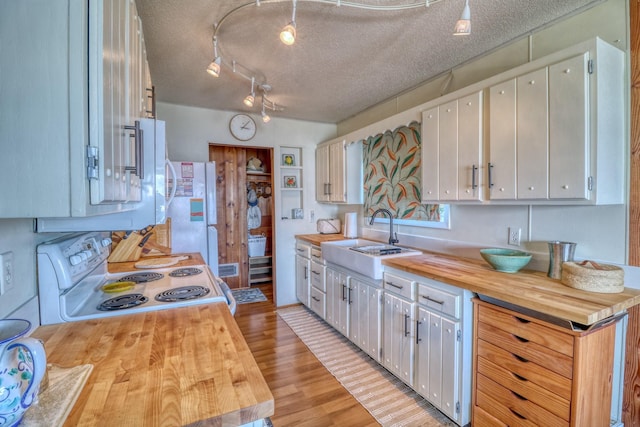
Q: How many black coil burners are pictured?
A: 4